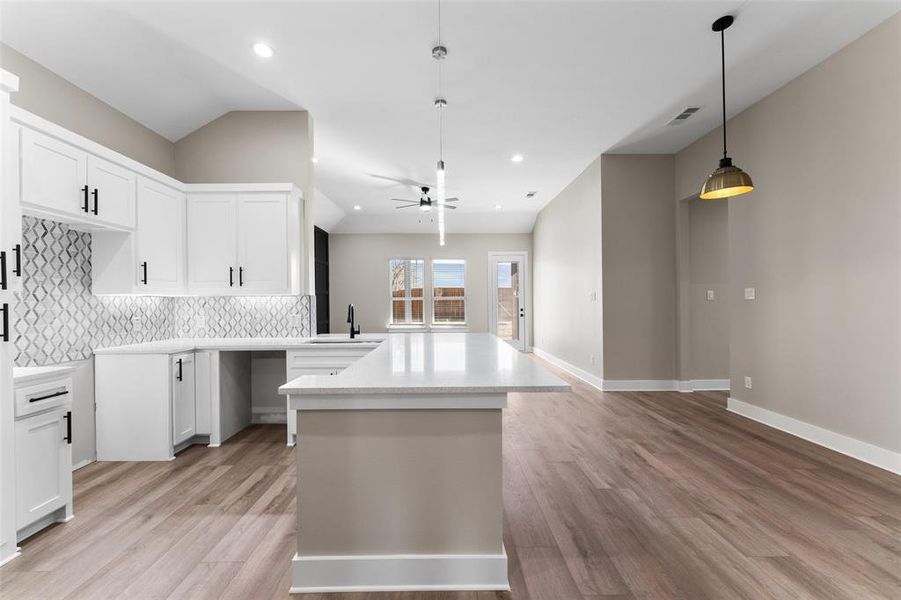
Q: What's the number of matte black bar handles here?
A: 11